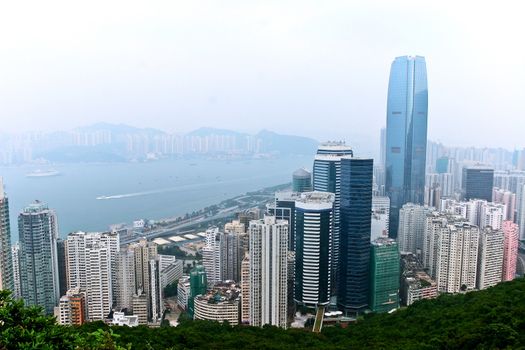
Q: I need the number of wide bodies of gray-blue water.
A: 1